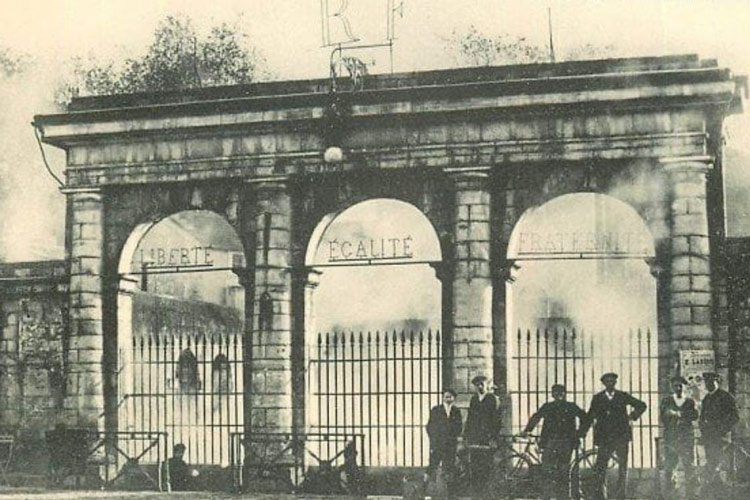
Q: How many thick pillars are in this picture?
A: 4